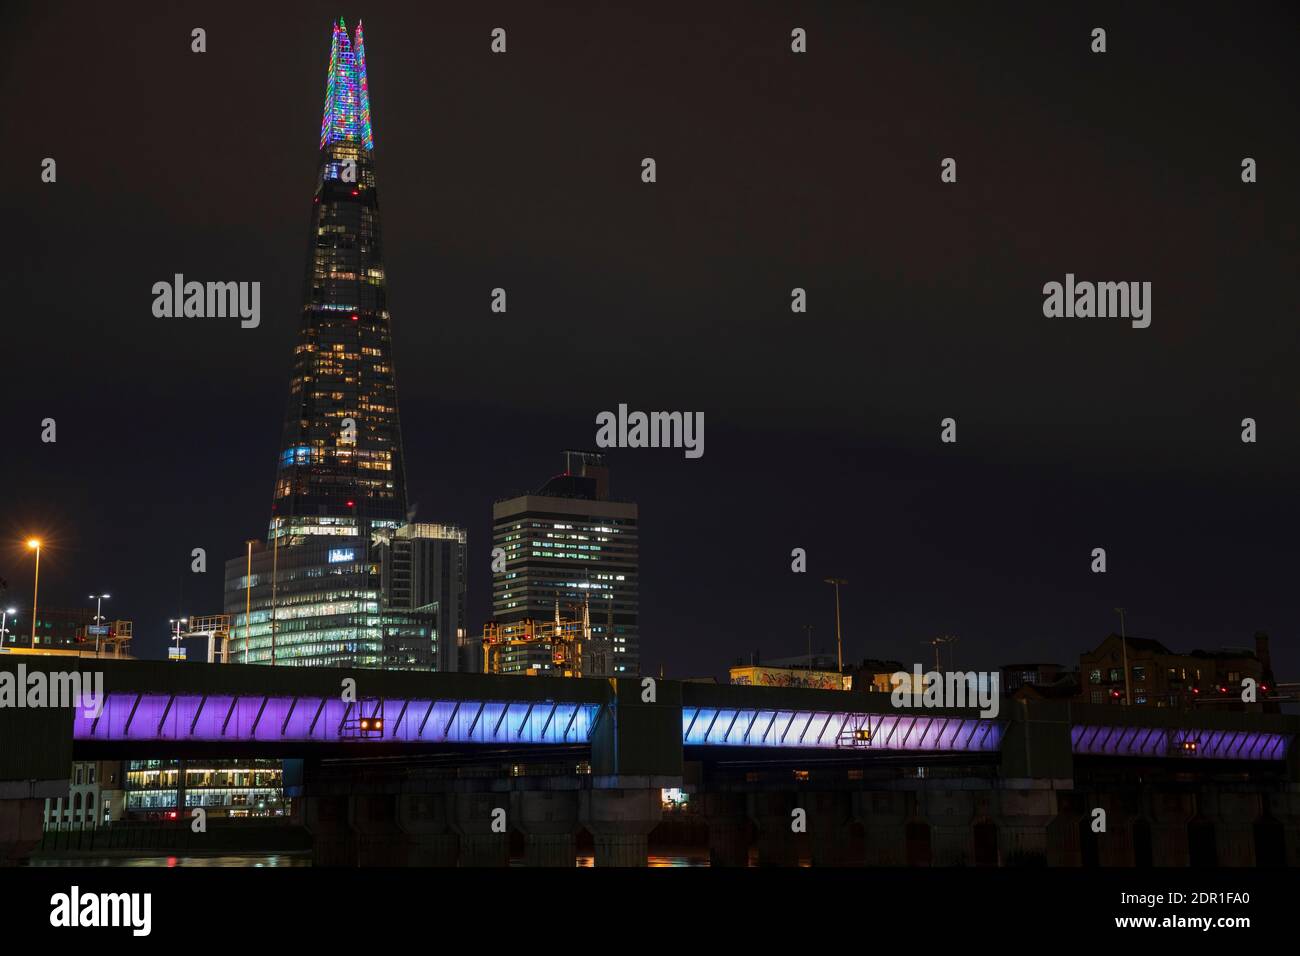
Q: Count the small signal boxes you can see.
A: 3